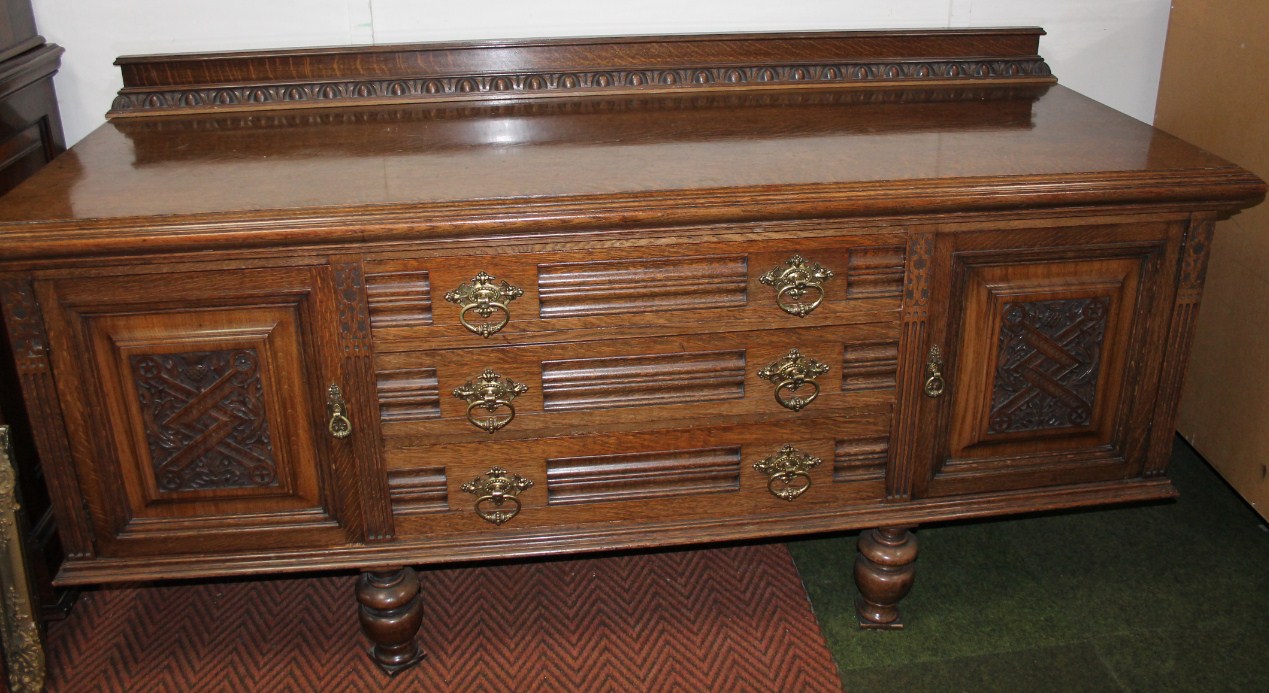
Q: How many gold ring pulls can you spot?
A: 8